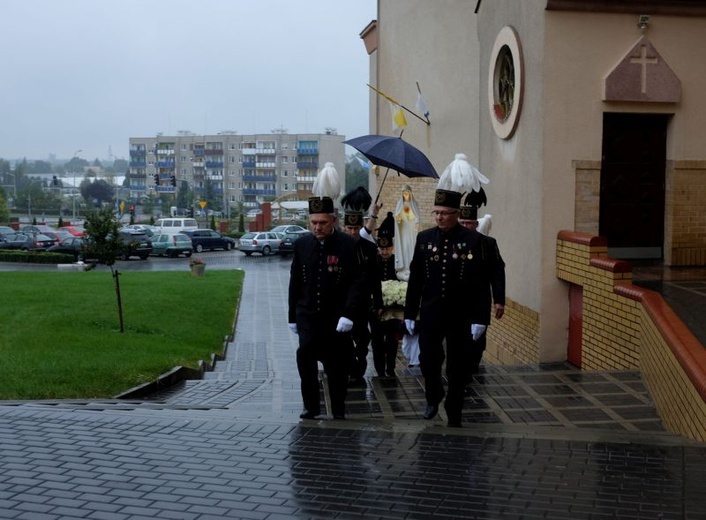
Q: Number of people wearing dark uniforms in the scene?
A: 5